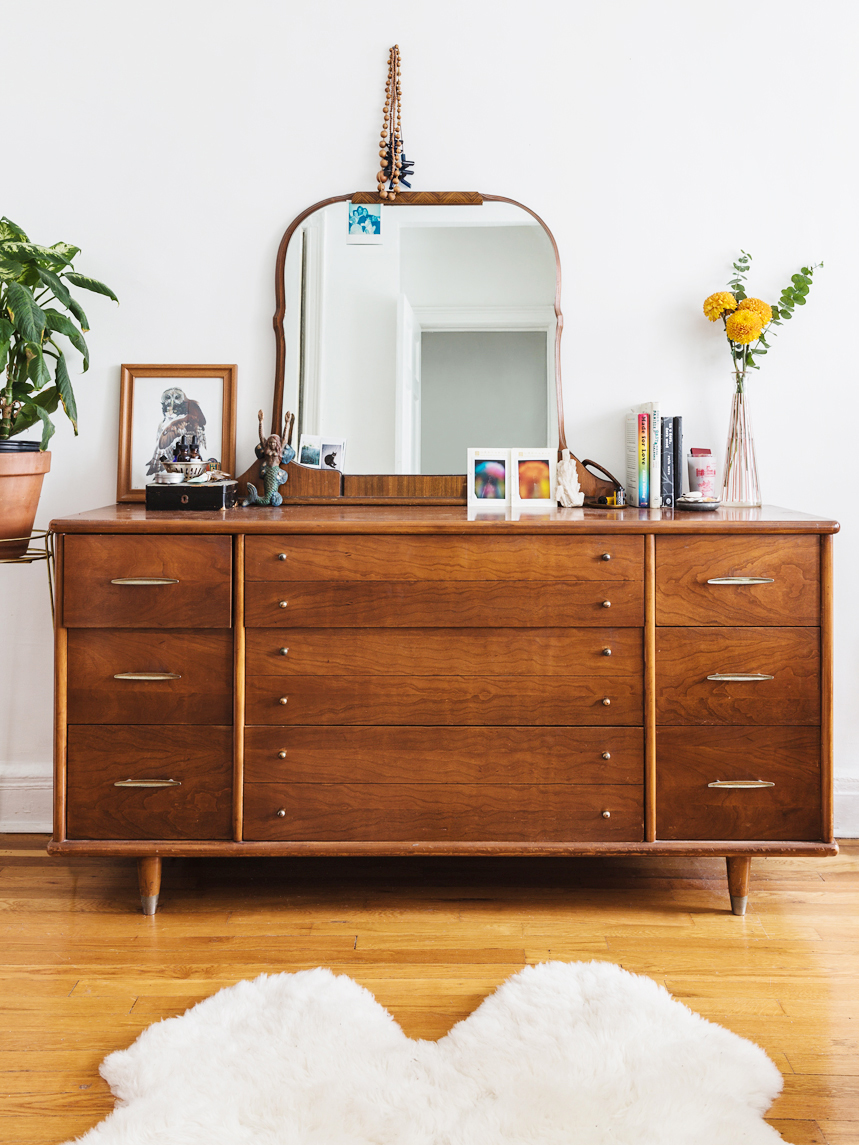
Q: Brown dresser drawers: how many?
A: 12